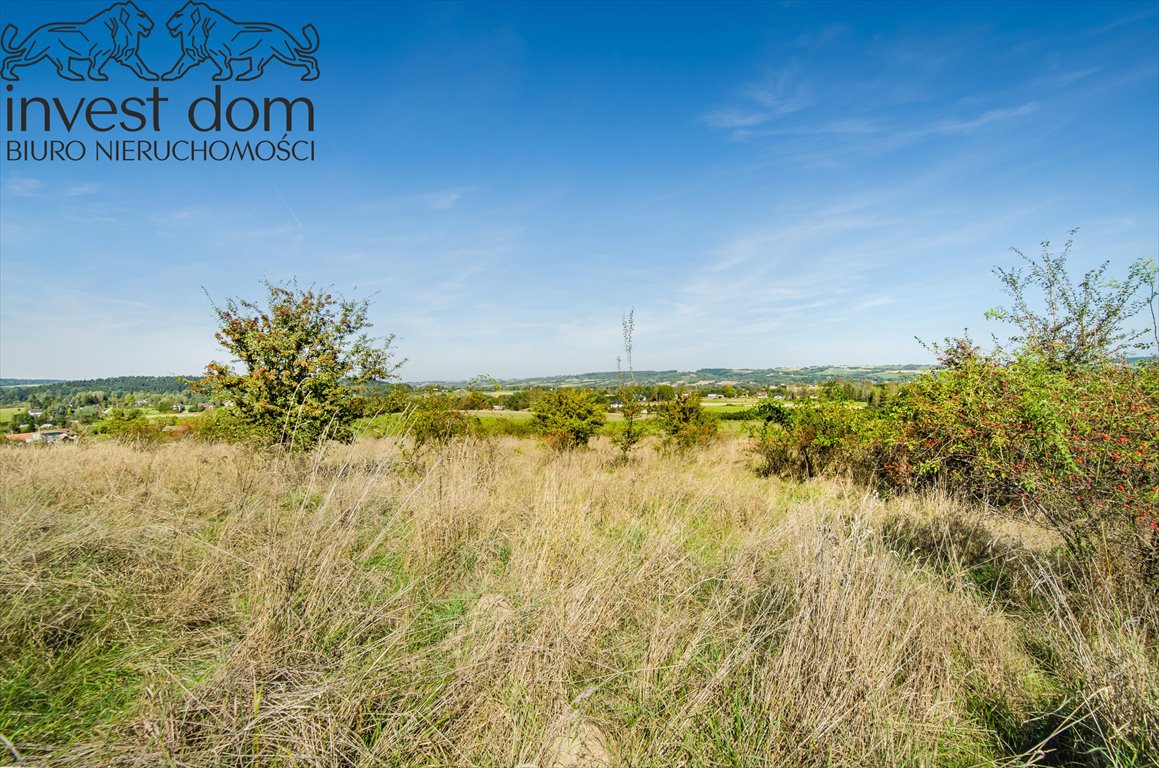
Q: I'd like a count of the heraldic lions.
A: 2